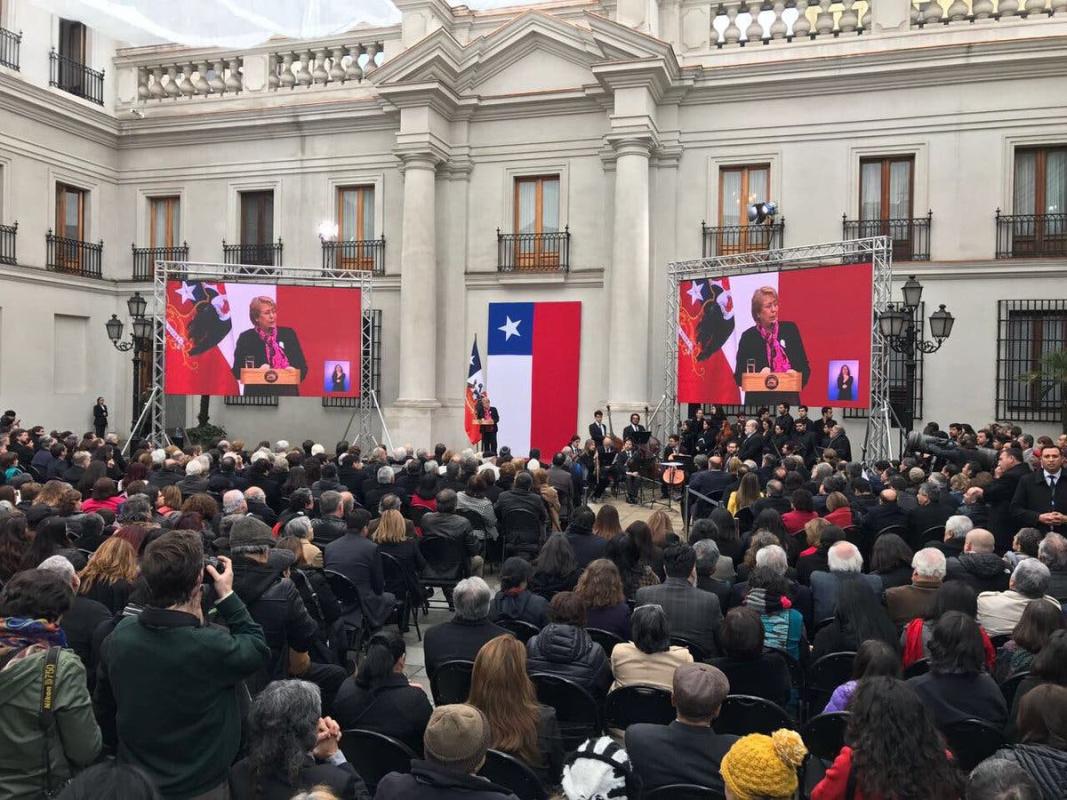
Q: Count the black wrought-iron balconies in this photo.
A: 11